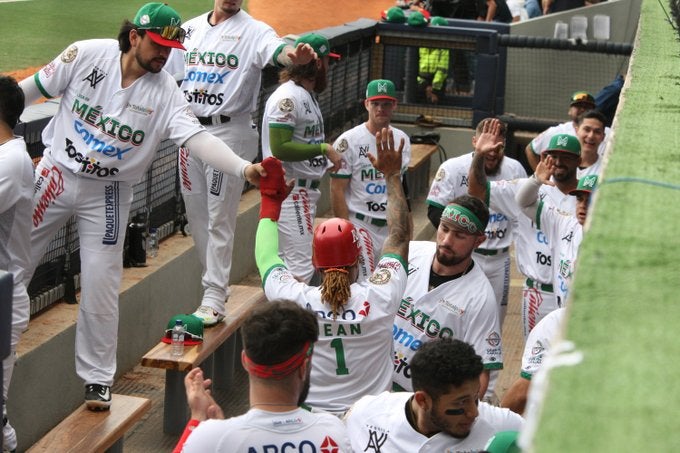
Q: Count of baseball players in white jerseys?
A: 15